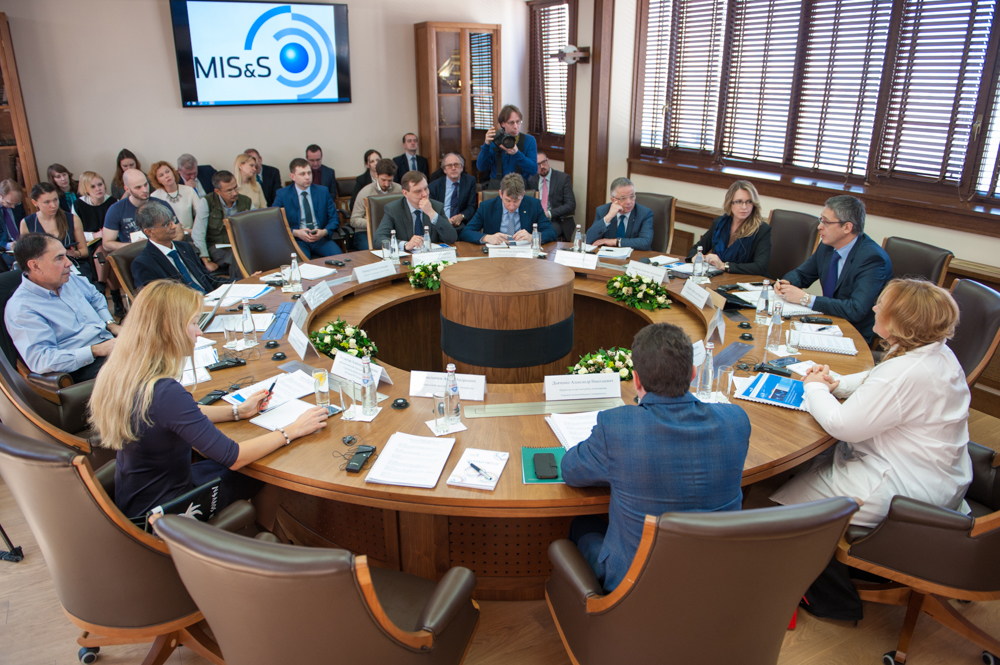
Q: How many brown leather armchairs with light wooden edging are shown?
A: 14